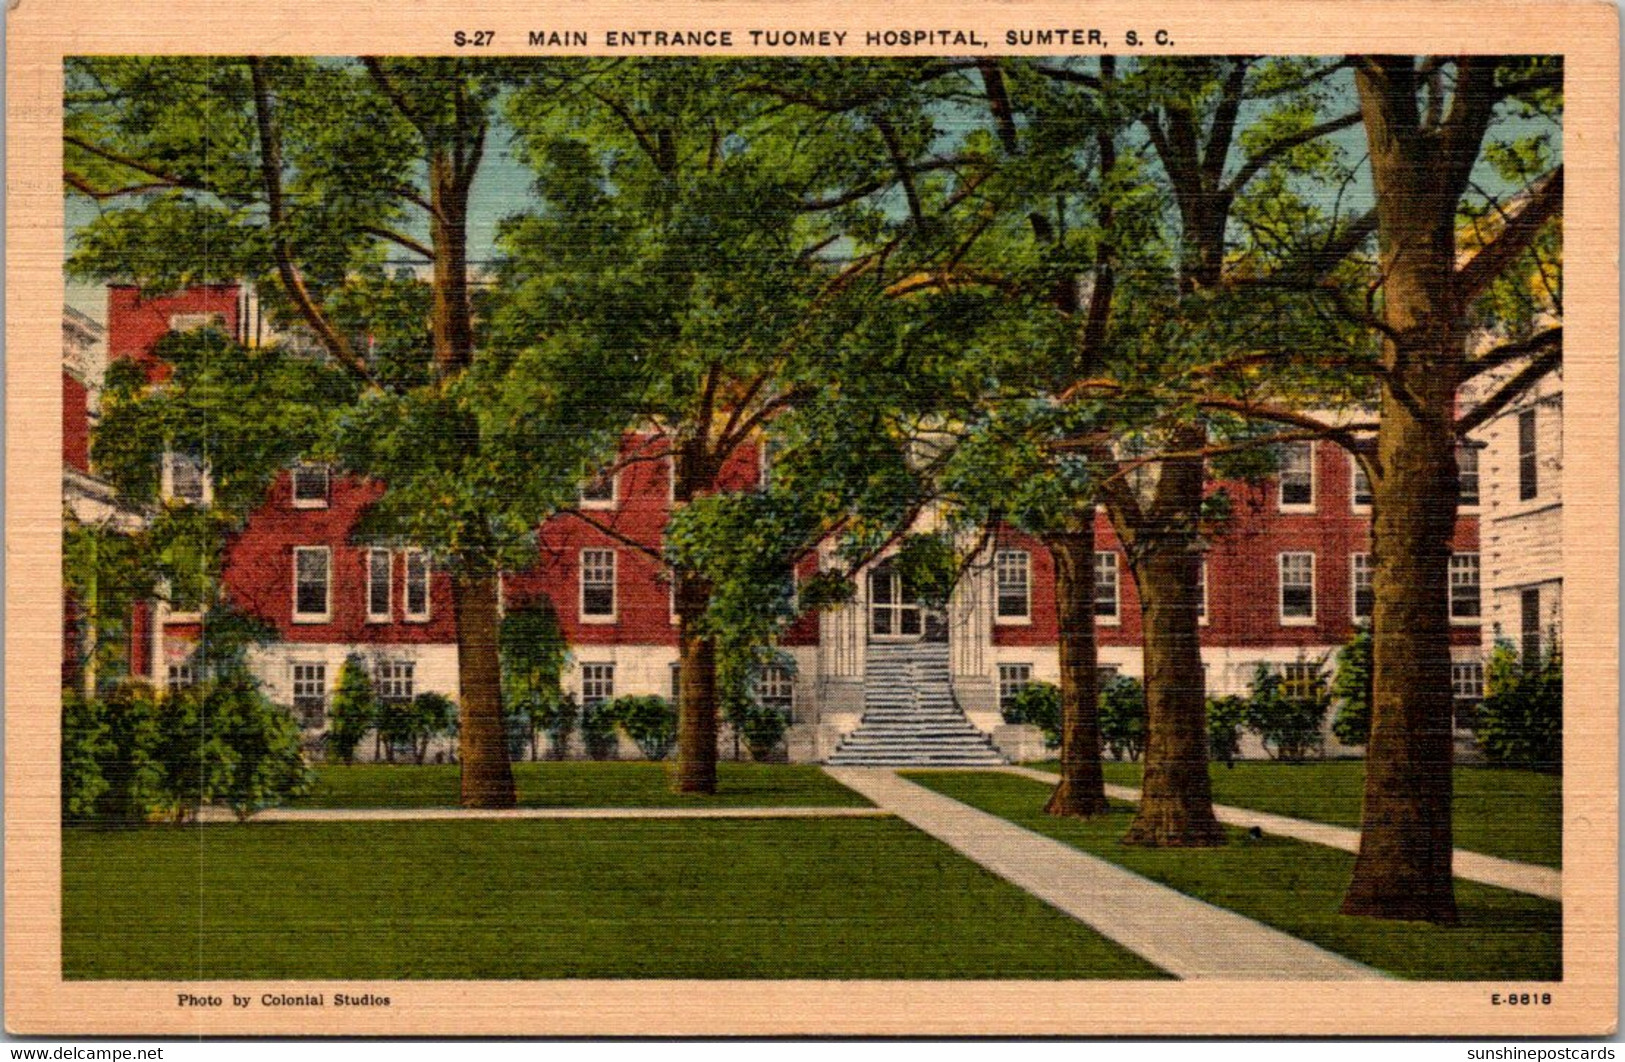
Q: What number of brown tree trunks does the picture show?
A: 5